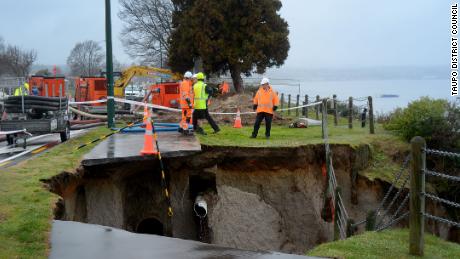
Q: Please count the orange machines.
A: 3